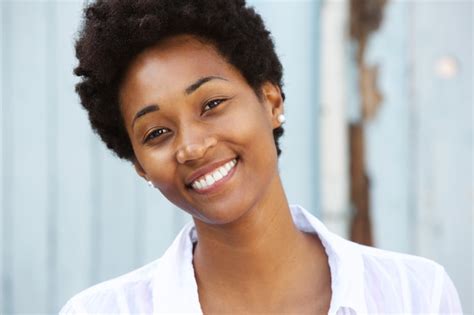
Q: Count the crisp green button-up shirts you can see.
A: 0